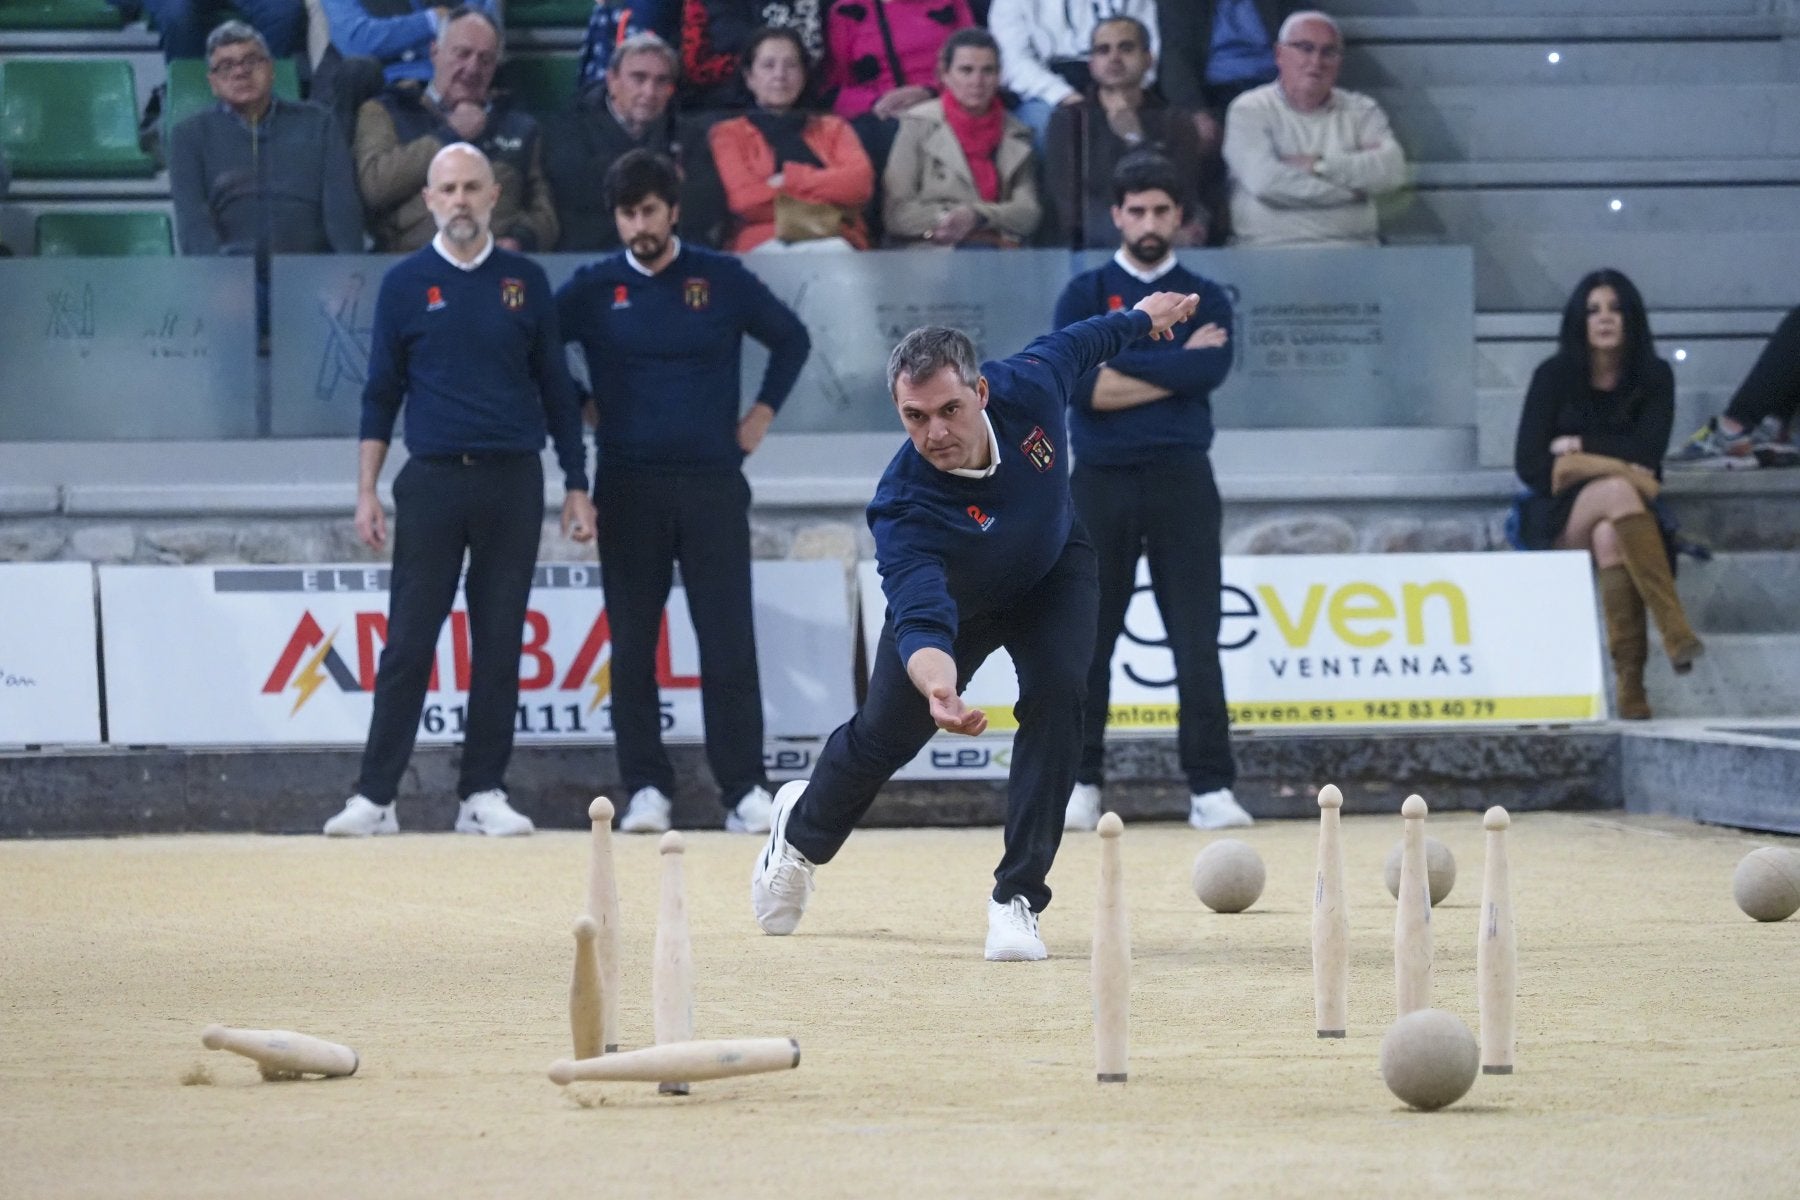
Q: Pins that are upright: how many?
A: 7